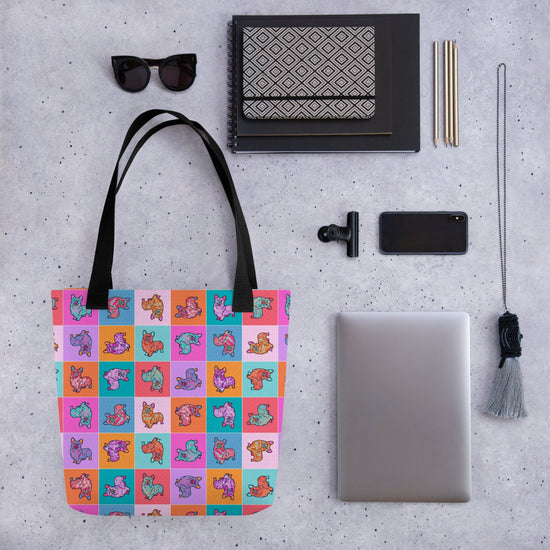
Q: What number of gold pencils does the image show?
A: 4